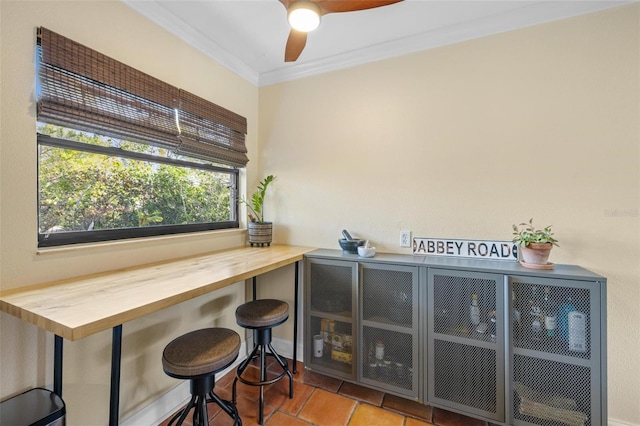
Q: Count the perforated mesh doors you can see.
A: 4